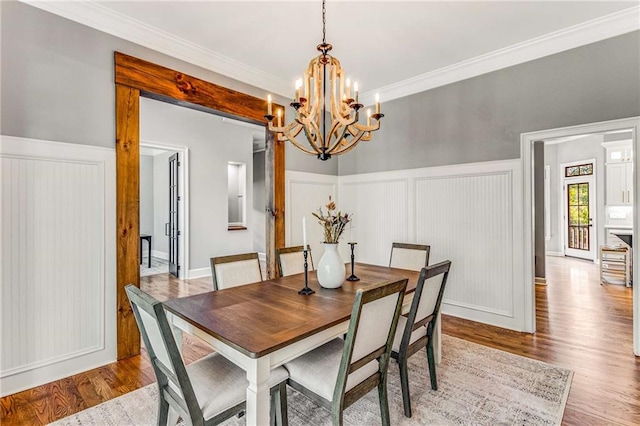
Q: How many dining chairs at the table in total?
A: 6